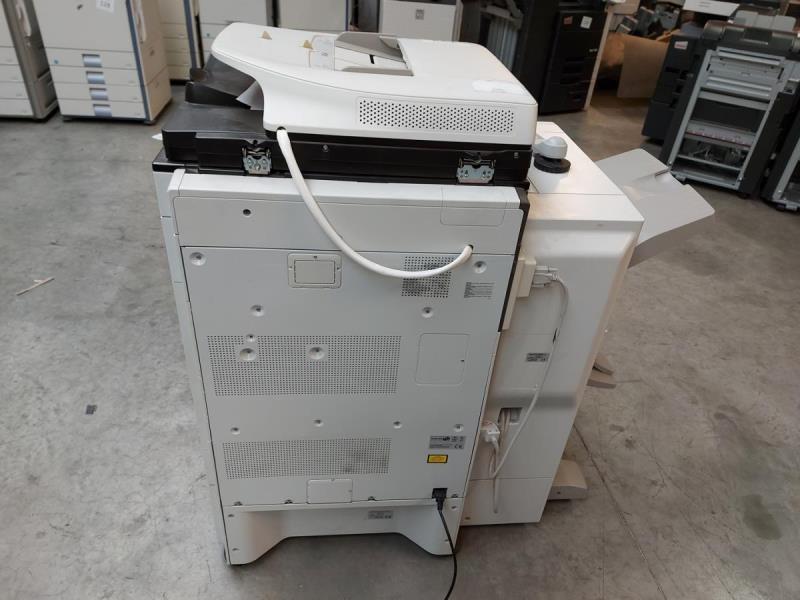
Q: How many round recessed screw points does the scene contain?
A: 11